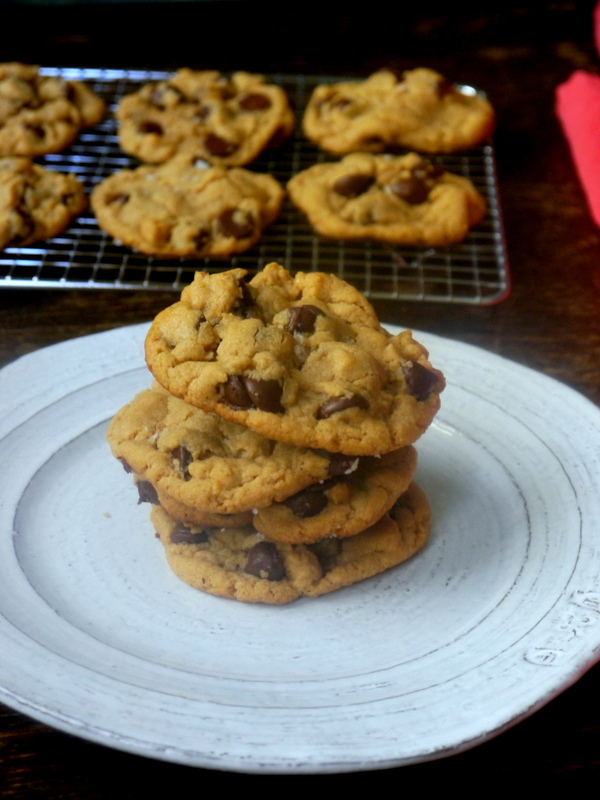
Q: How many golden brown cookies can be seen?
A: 10